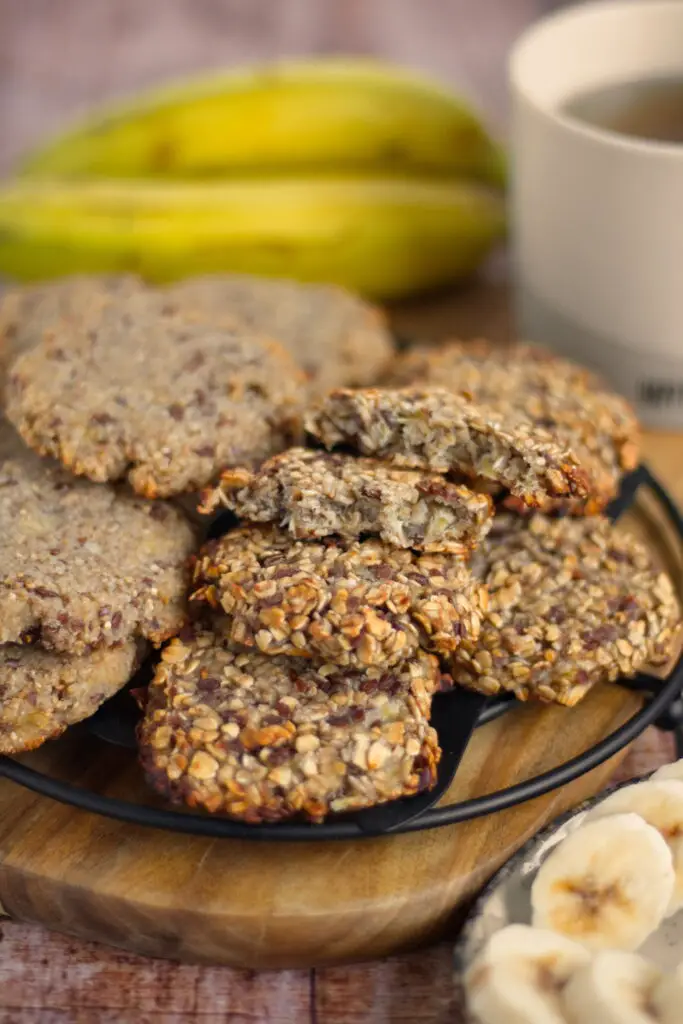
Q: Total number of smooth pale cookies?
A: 5